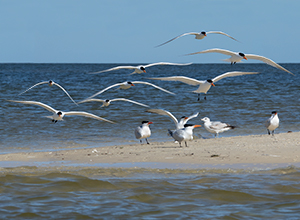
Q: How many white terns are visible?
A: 12